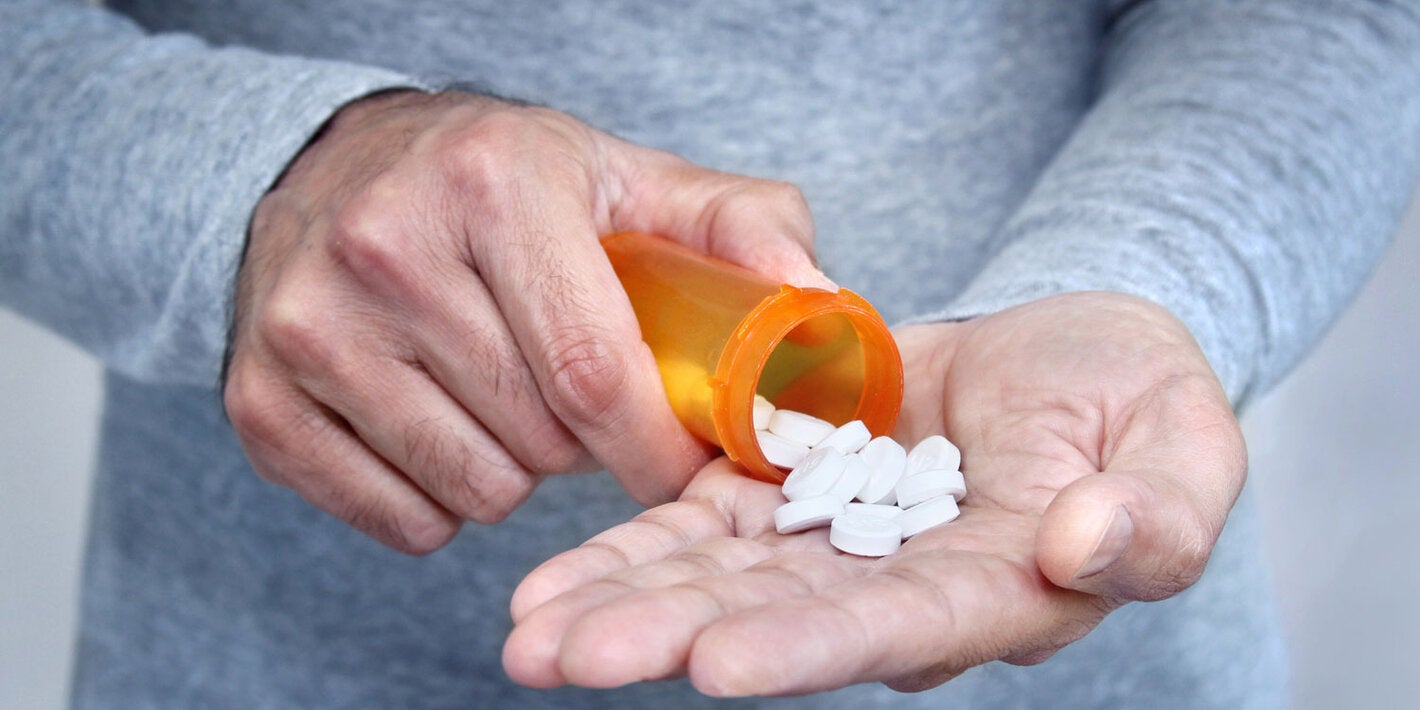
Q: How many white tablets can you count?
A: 13